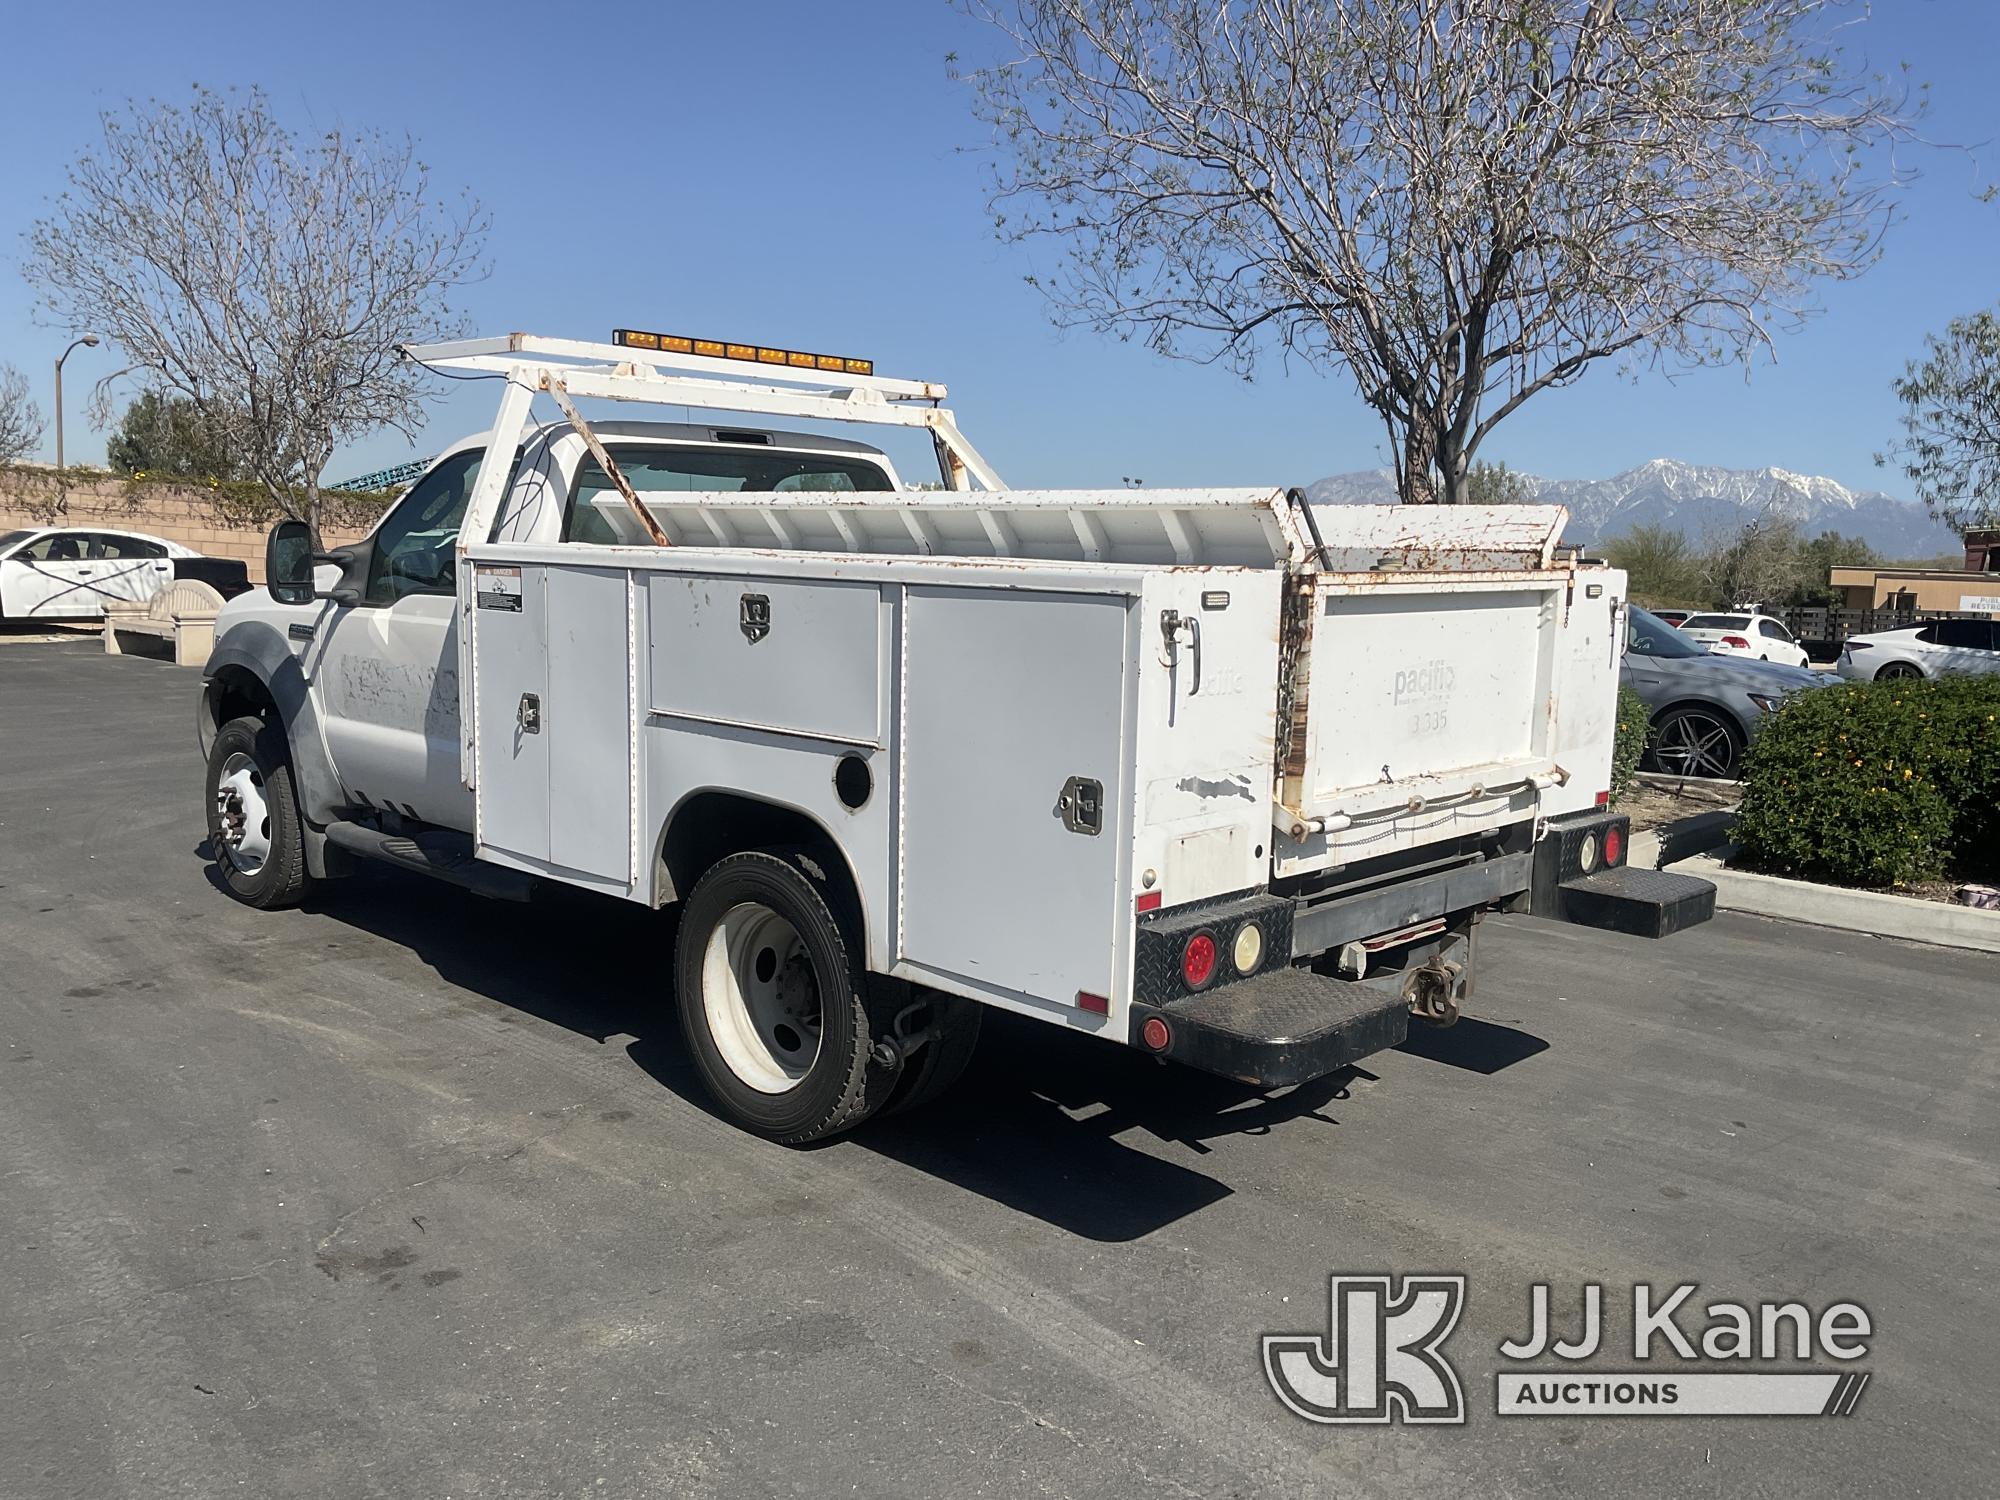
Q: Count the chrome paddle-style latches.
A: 3